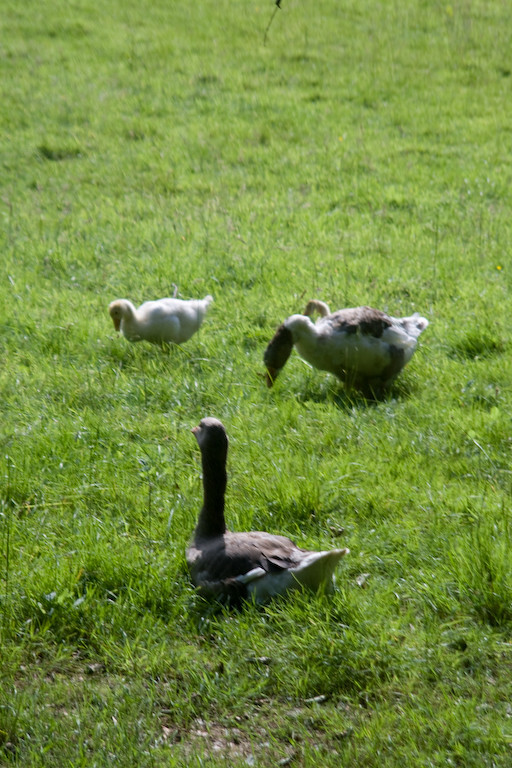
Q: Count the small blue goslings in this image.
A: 0